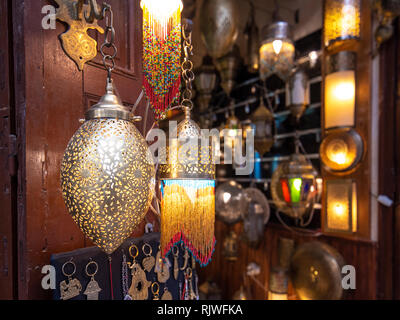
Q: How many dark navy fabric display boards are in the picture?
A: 1